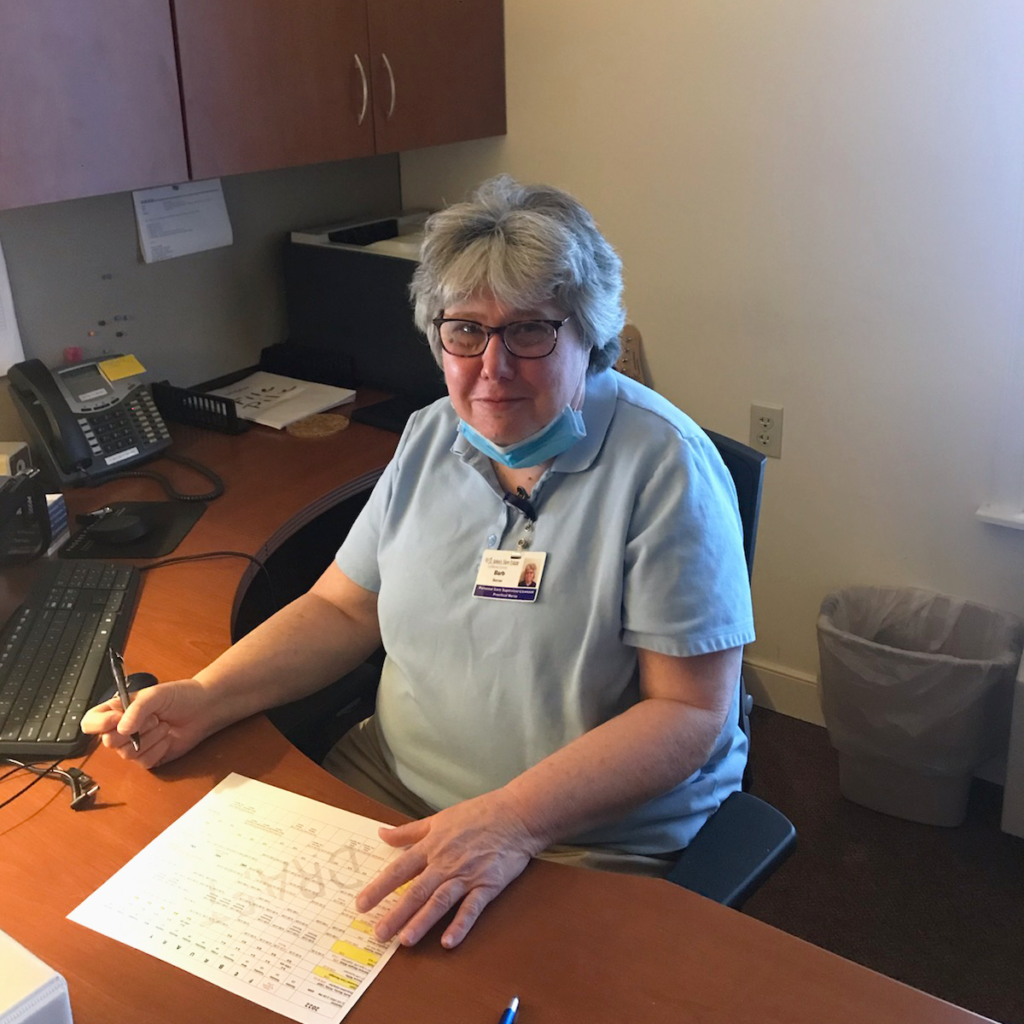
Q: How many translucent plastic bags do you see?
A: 1